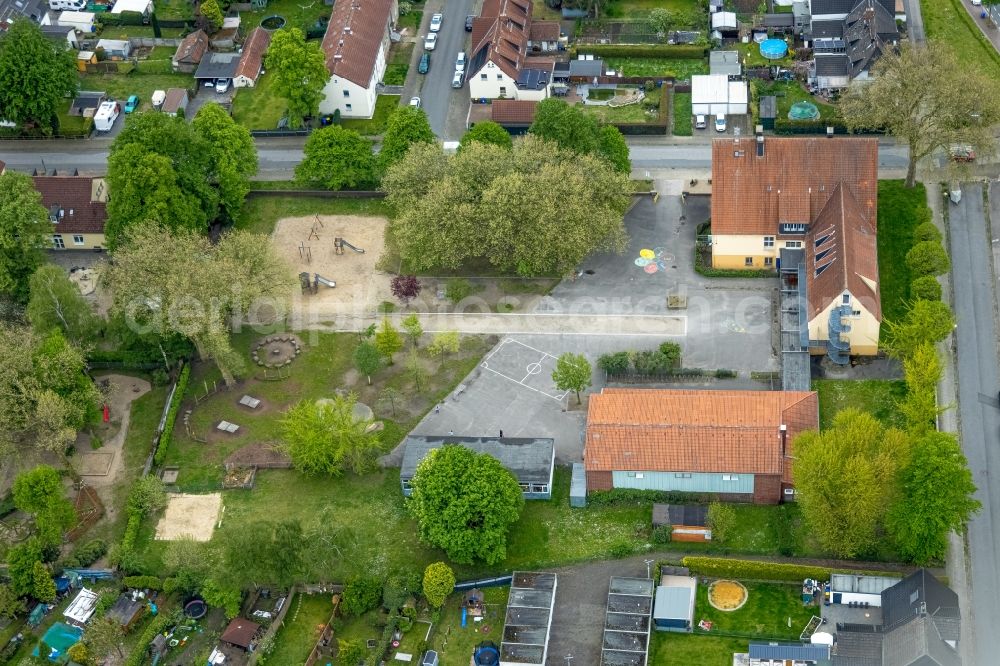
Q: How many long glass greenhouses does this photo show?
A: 2